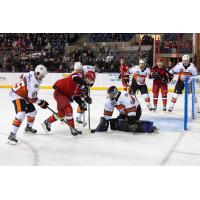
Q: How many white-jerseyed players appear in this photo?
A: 5